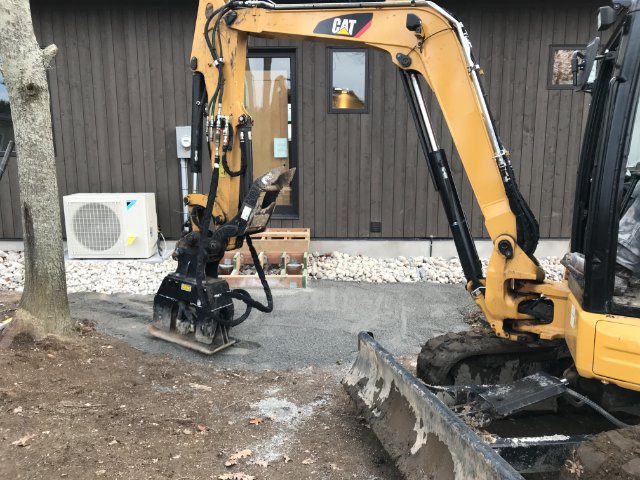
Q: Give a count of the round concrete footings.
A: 2